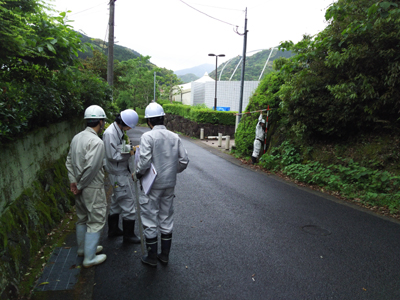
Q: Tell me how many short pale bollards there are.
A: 3